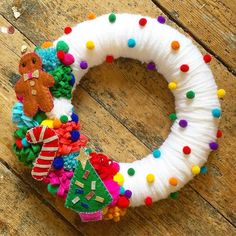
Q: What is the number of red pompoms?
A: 11